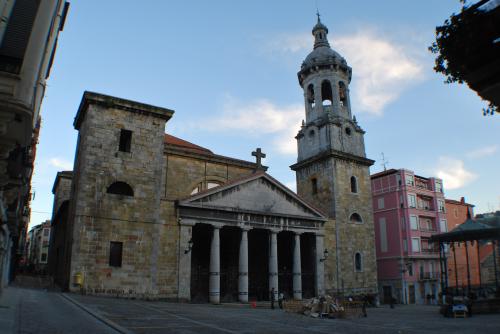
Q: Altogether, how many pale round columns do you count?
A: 4